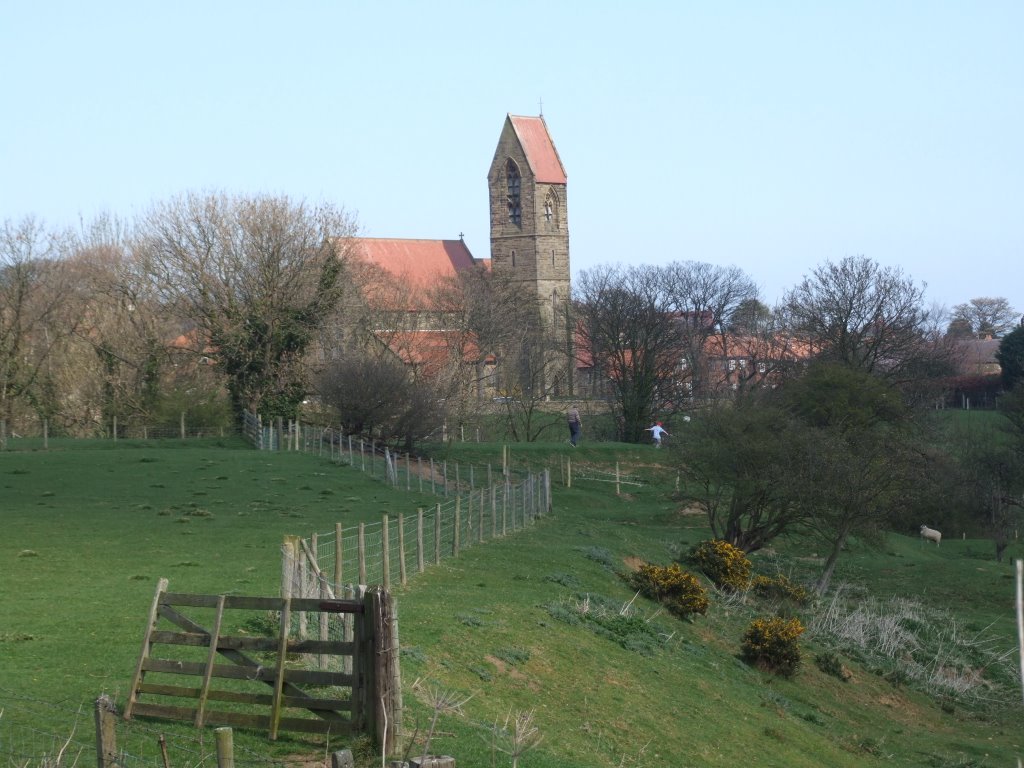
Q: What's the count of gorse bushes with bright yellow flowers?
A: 4